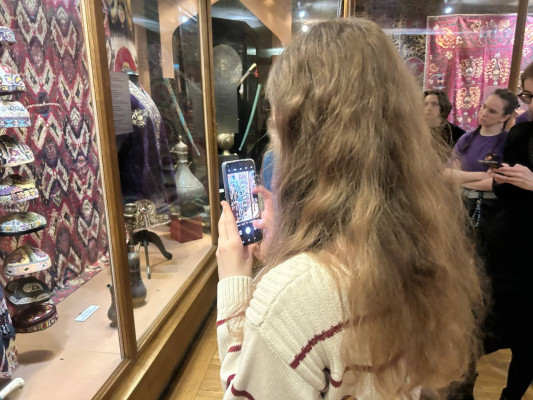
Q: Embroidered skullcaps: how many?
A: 9